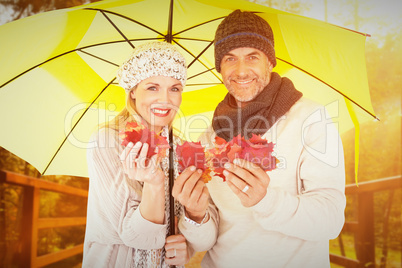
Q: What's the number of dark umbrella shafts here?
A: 1